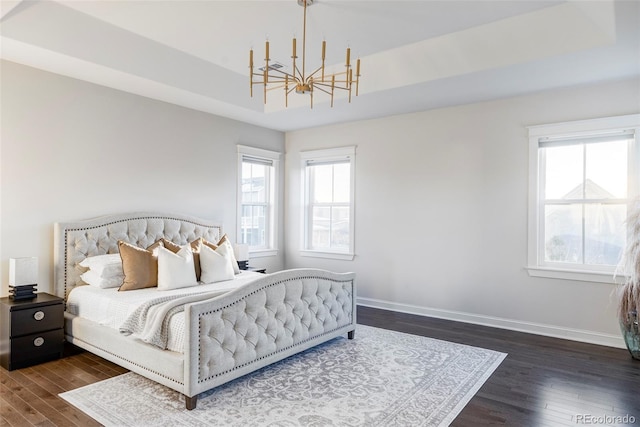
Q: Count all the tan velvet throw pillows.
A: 3